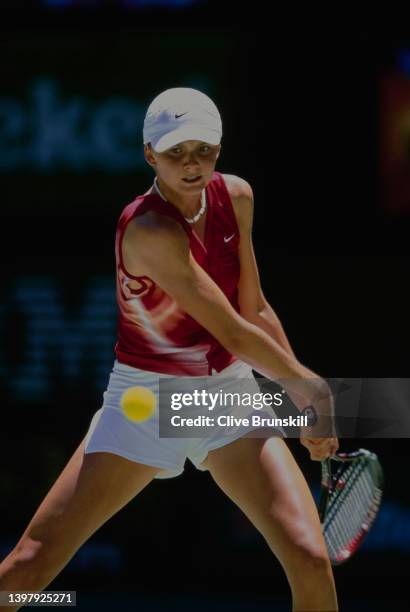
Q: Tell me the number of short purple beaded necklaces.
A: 0